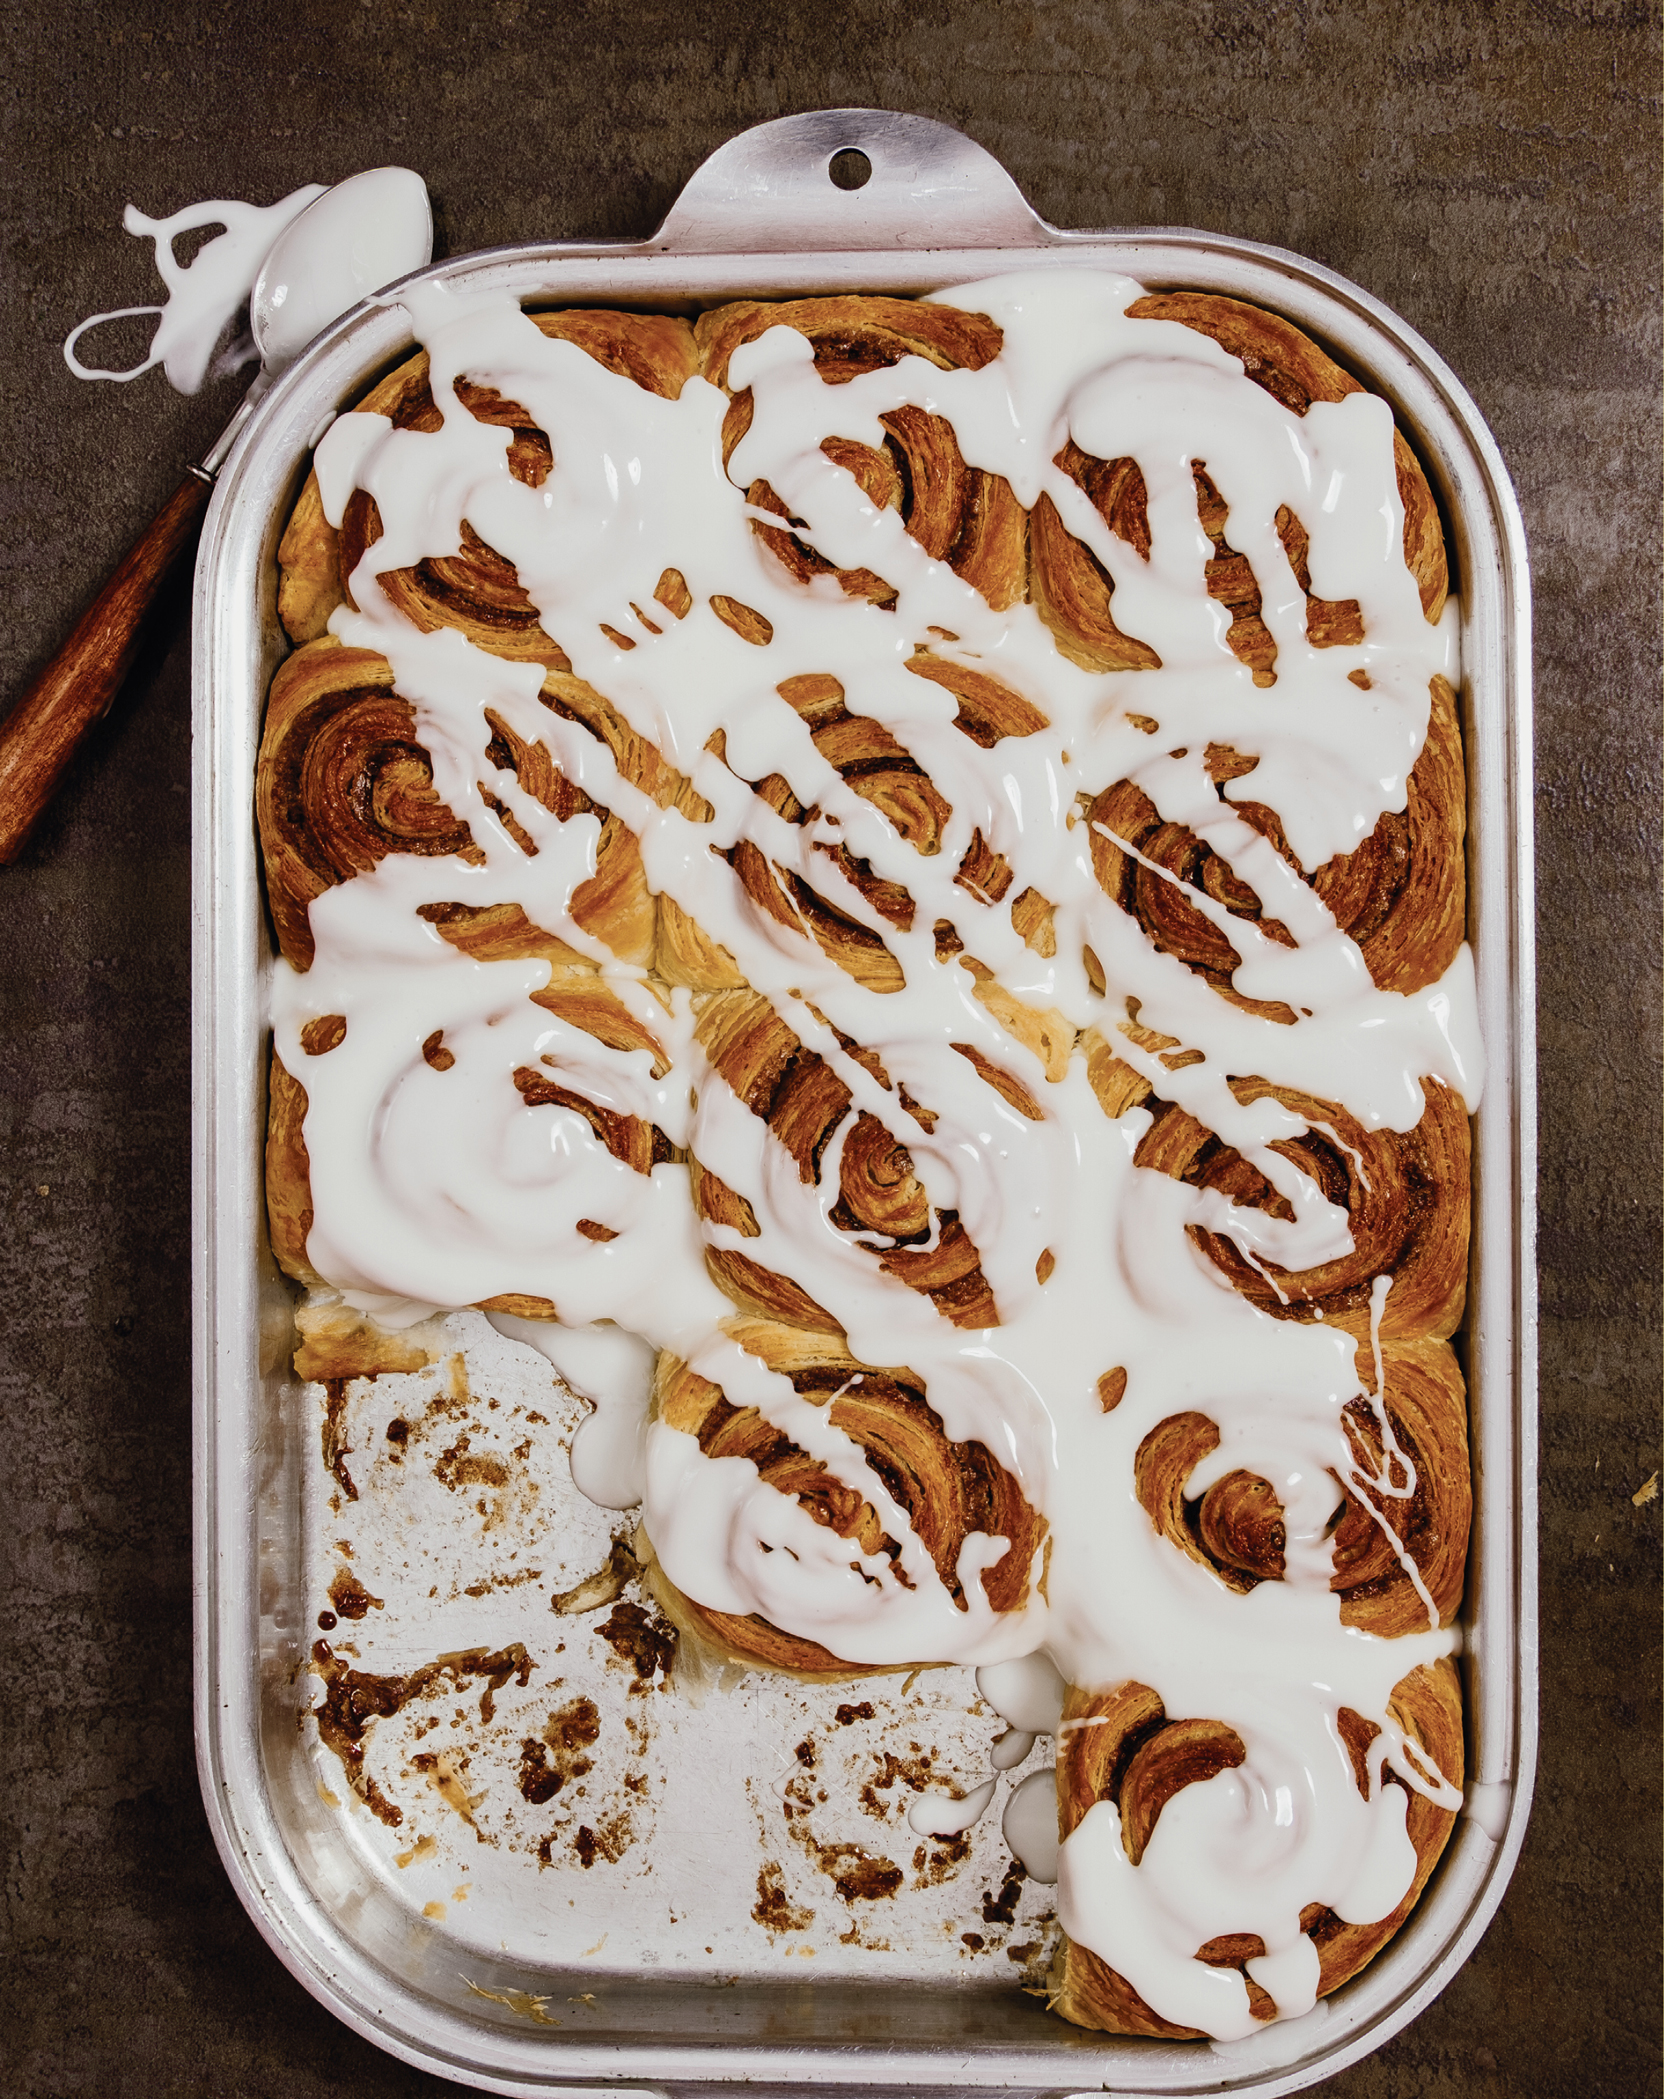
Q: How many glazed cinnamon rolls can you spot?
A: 12